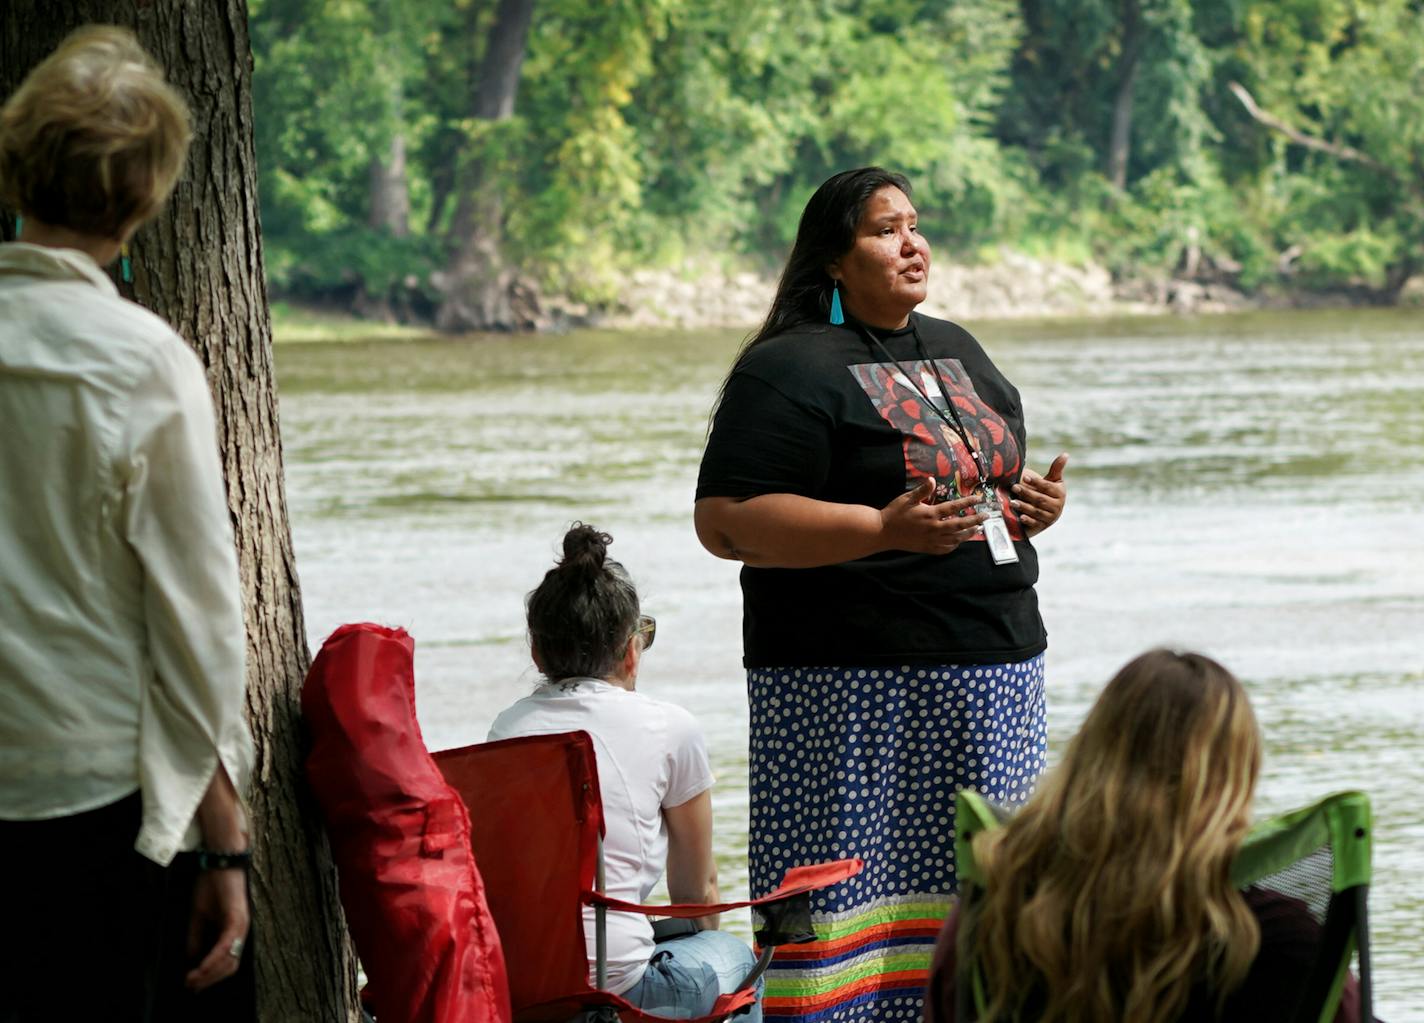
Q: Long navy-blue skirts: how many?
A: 1